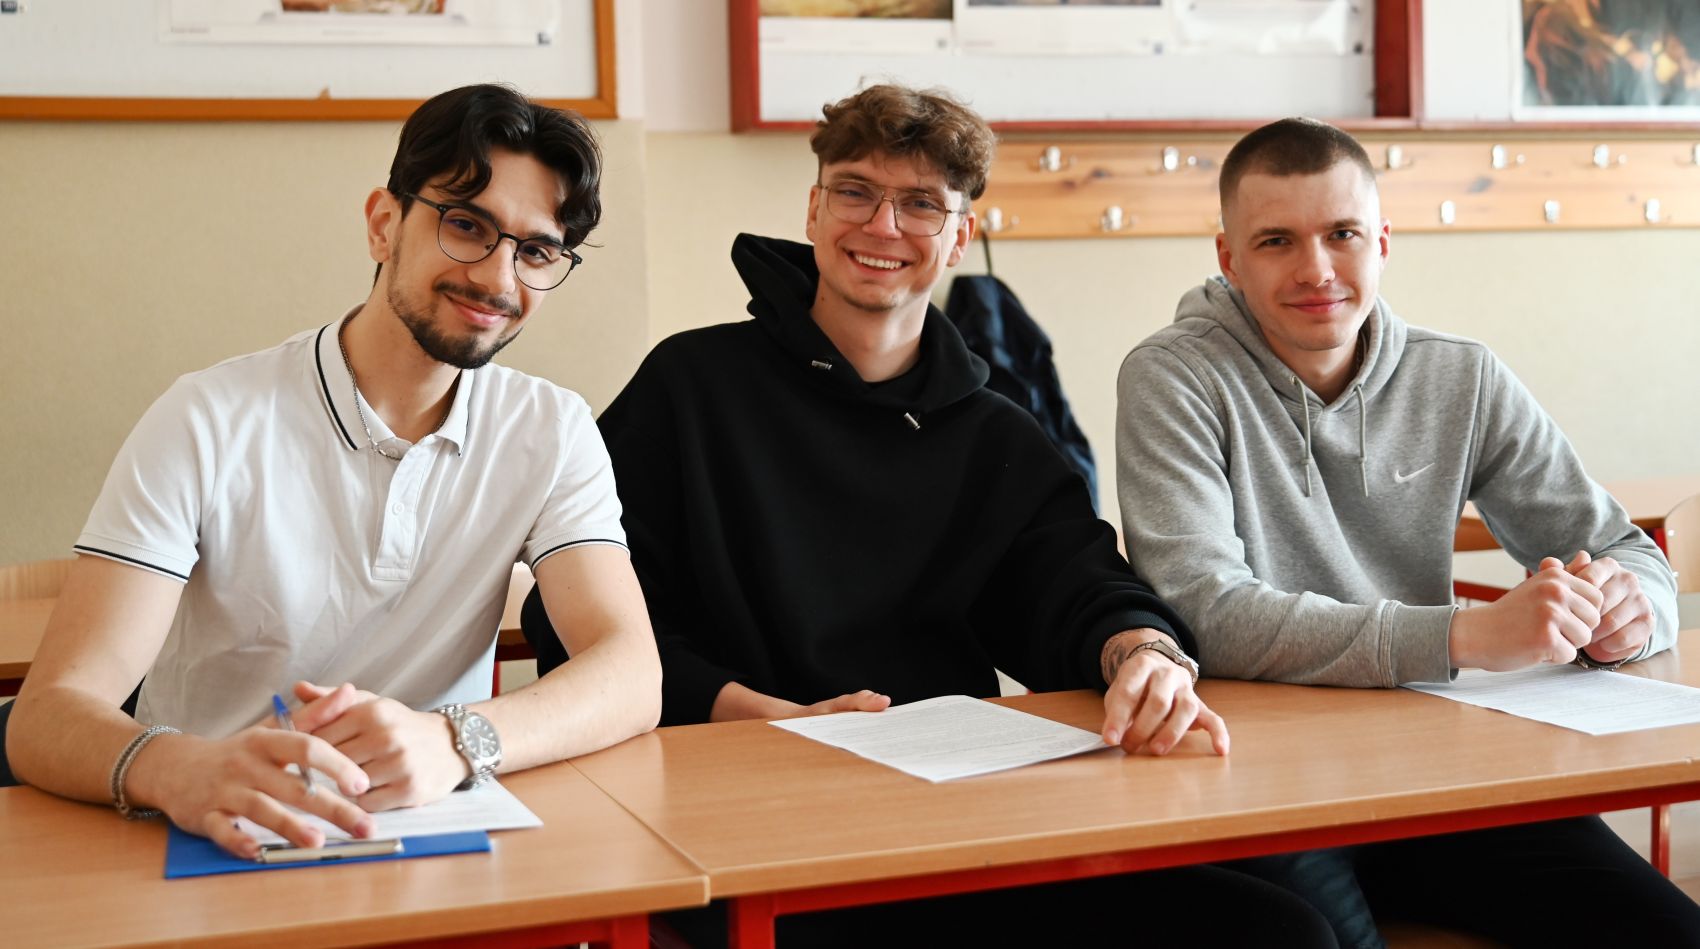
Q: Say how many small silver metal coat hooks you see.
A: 11